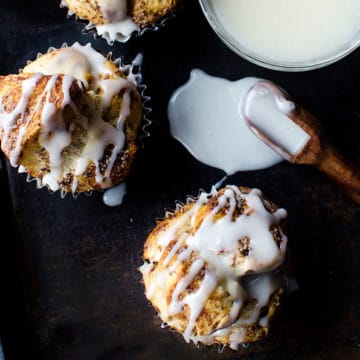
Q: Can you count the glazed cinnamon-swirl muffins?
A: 3